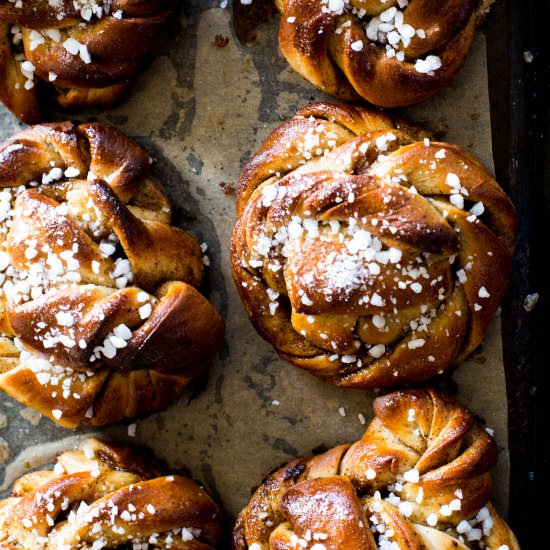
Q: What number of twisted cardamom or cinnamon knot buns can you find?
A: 6